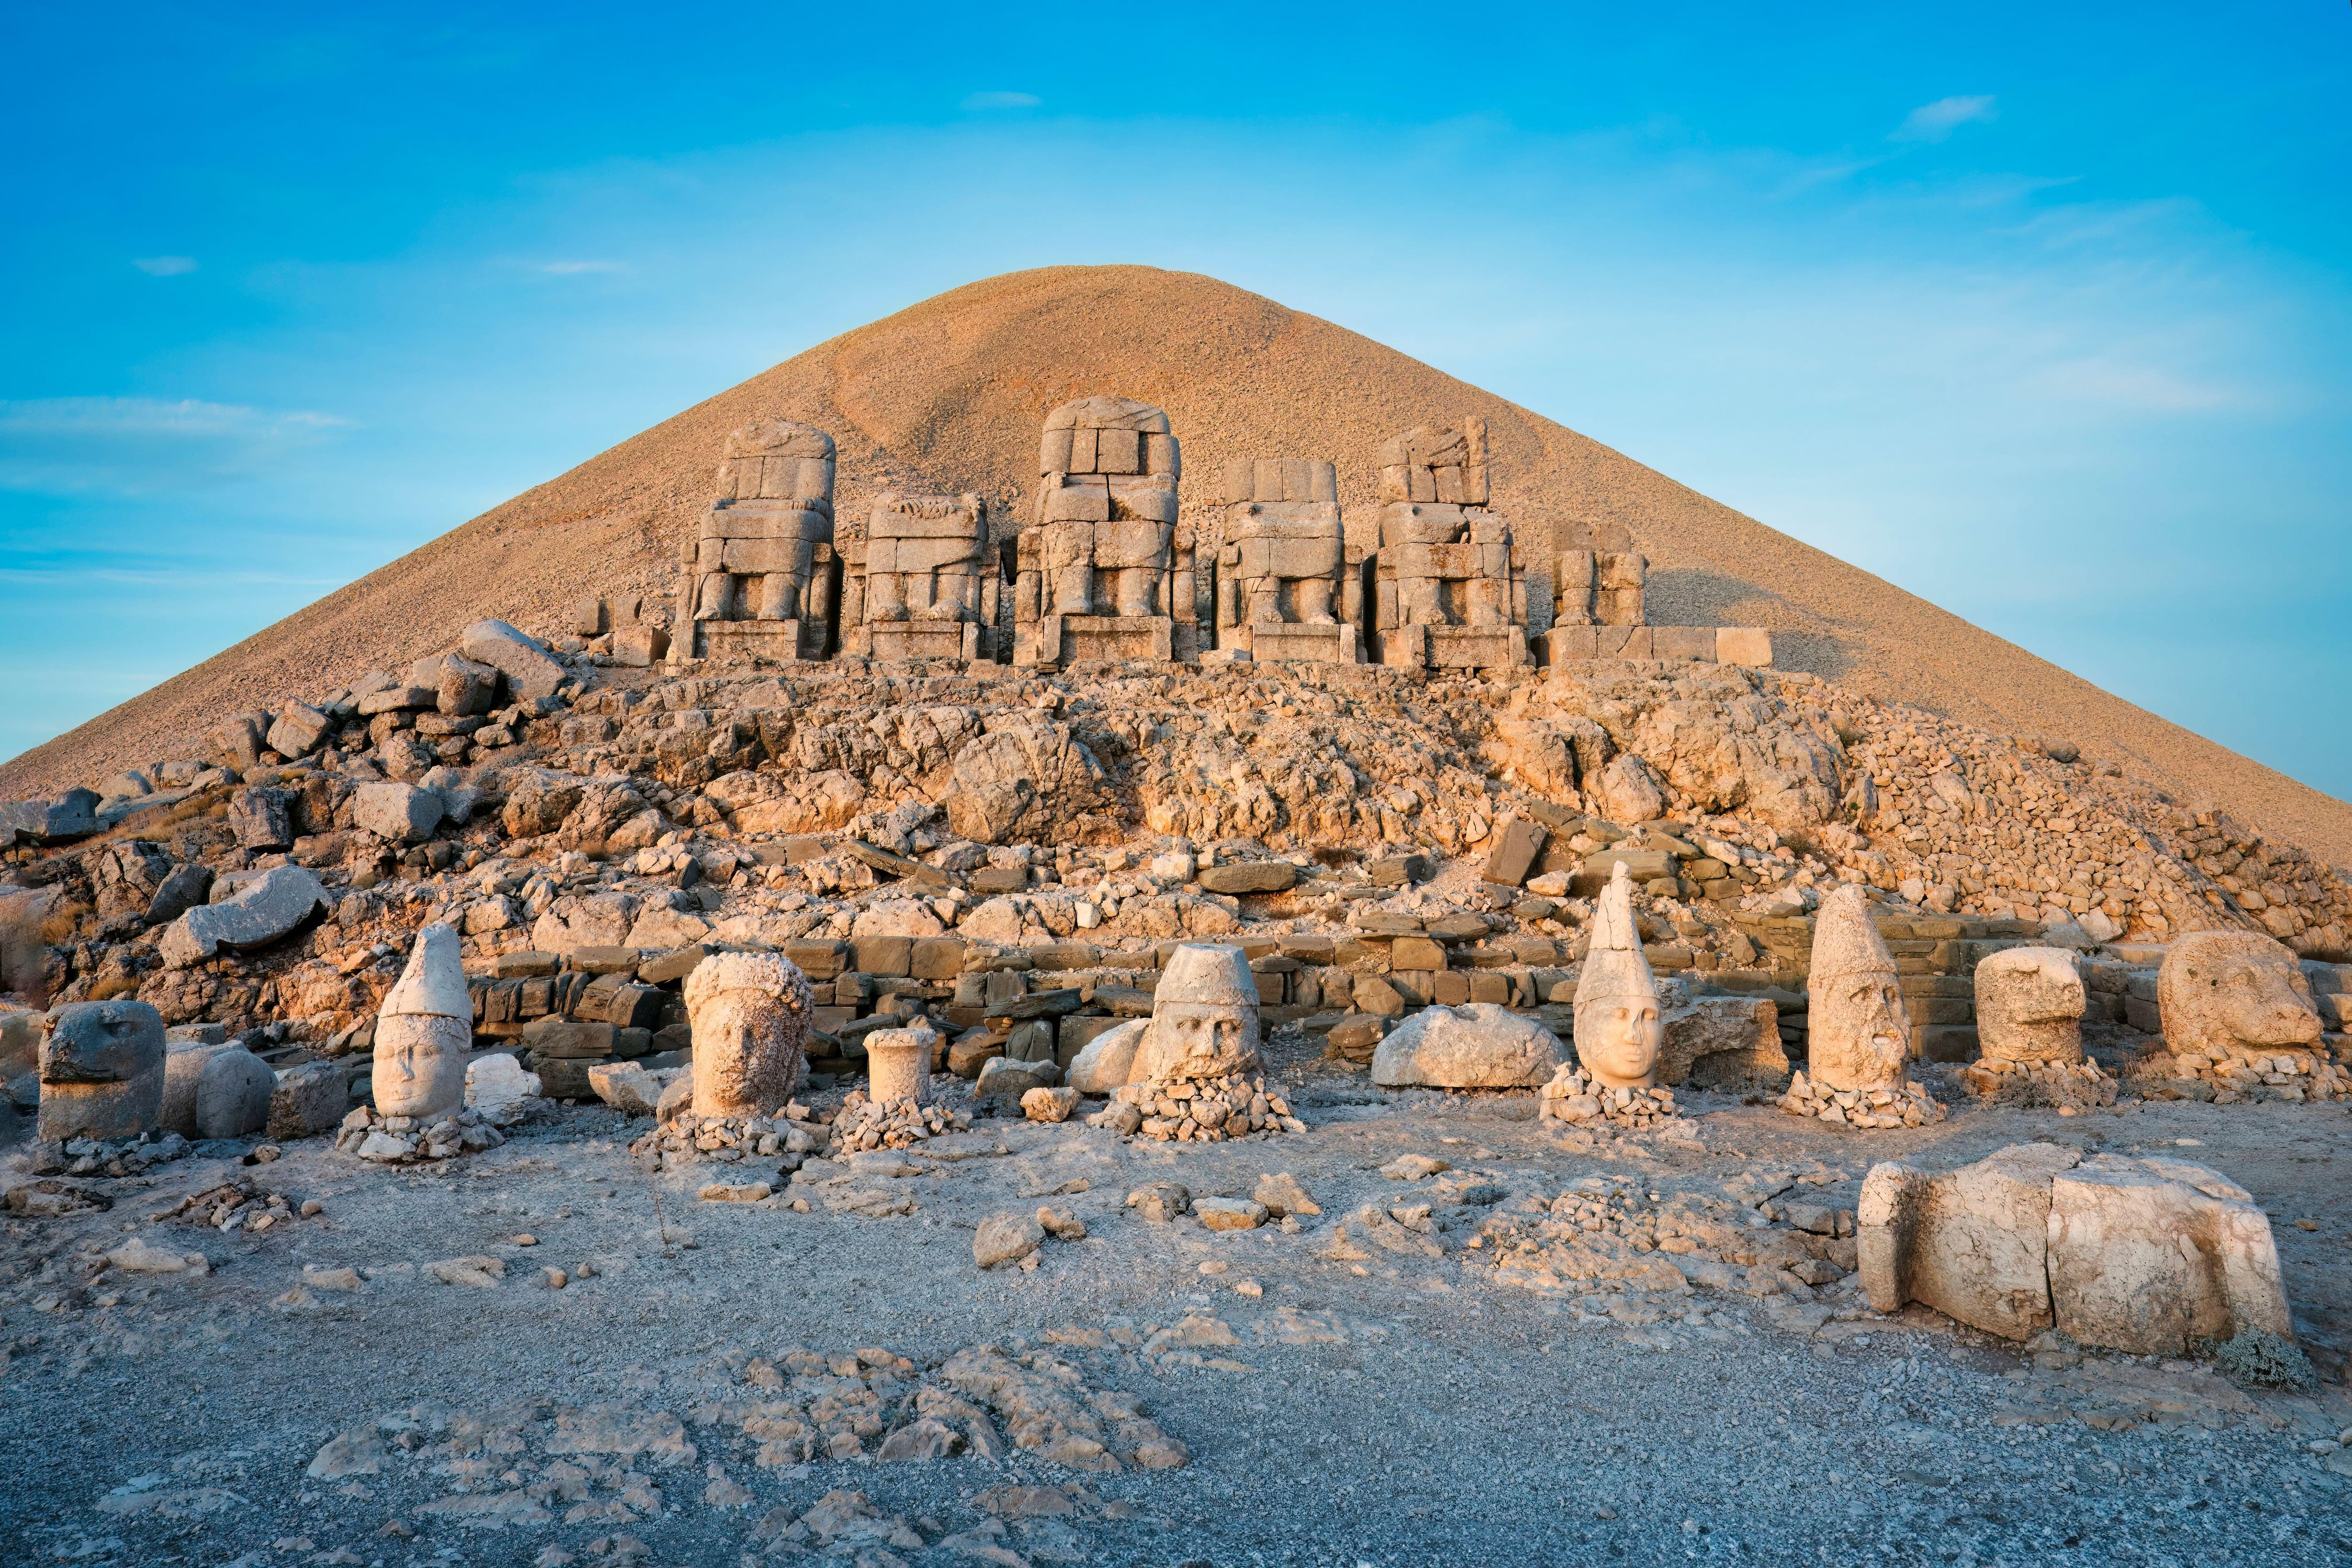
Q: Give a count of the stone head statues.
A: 8